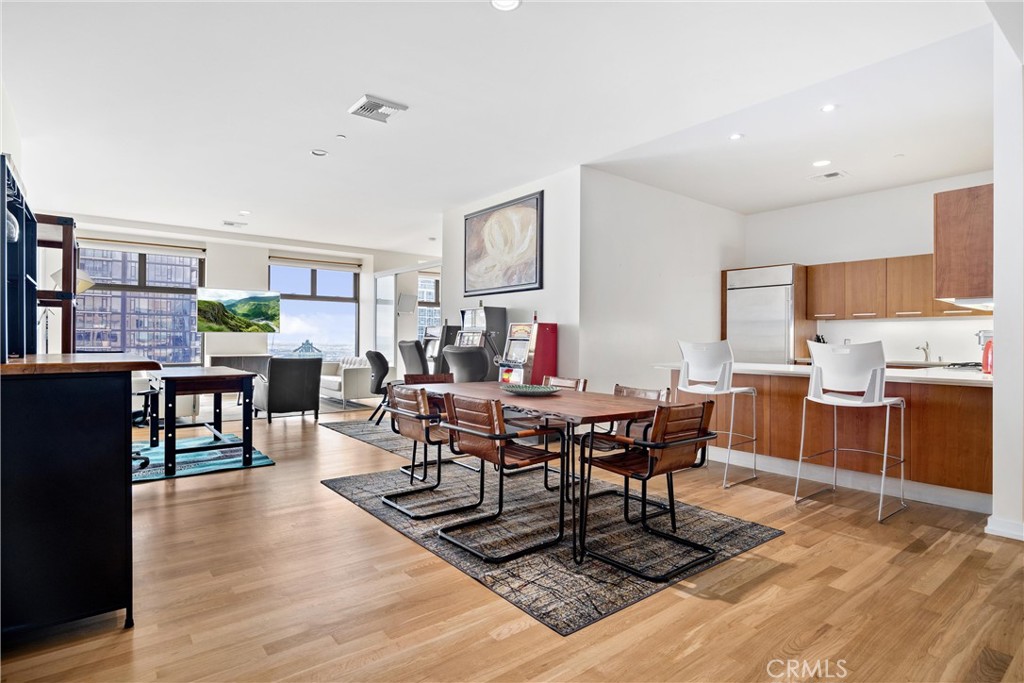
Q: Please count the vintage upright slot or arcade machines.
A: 3